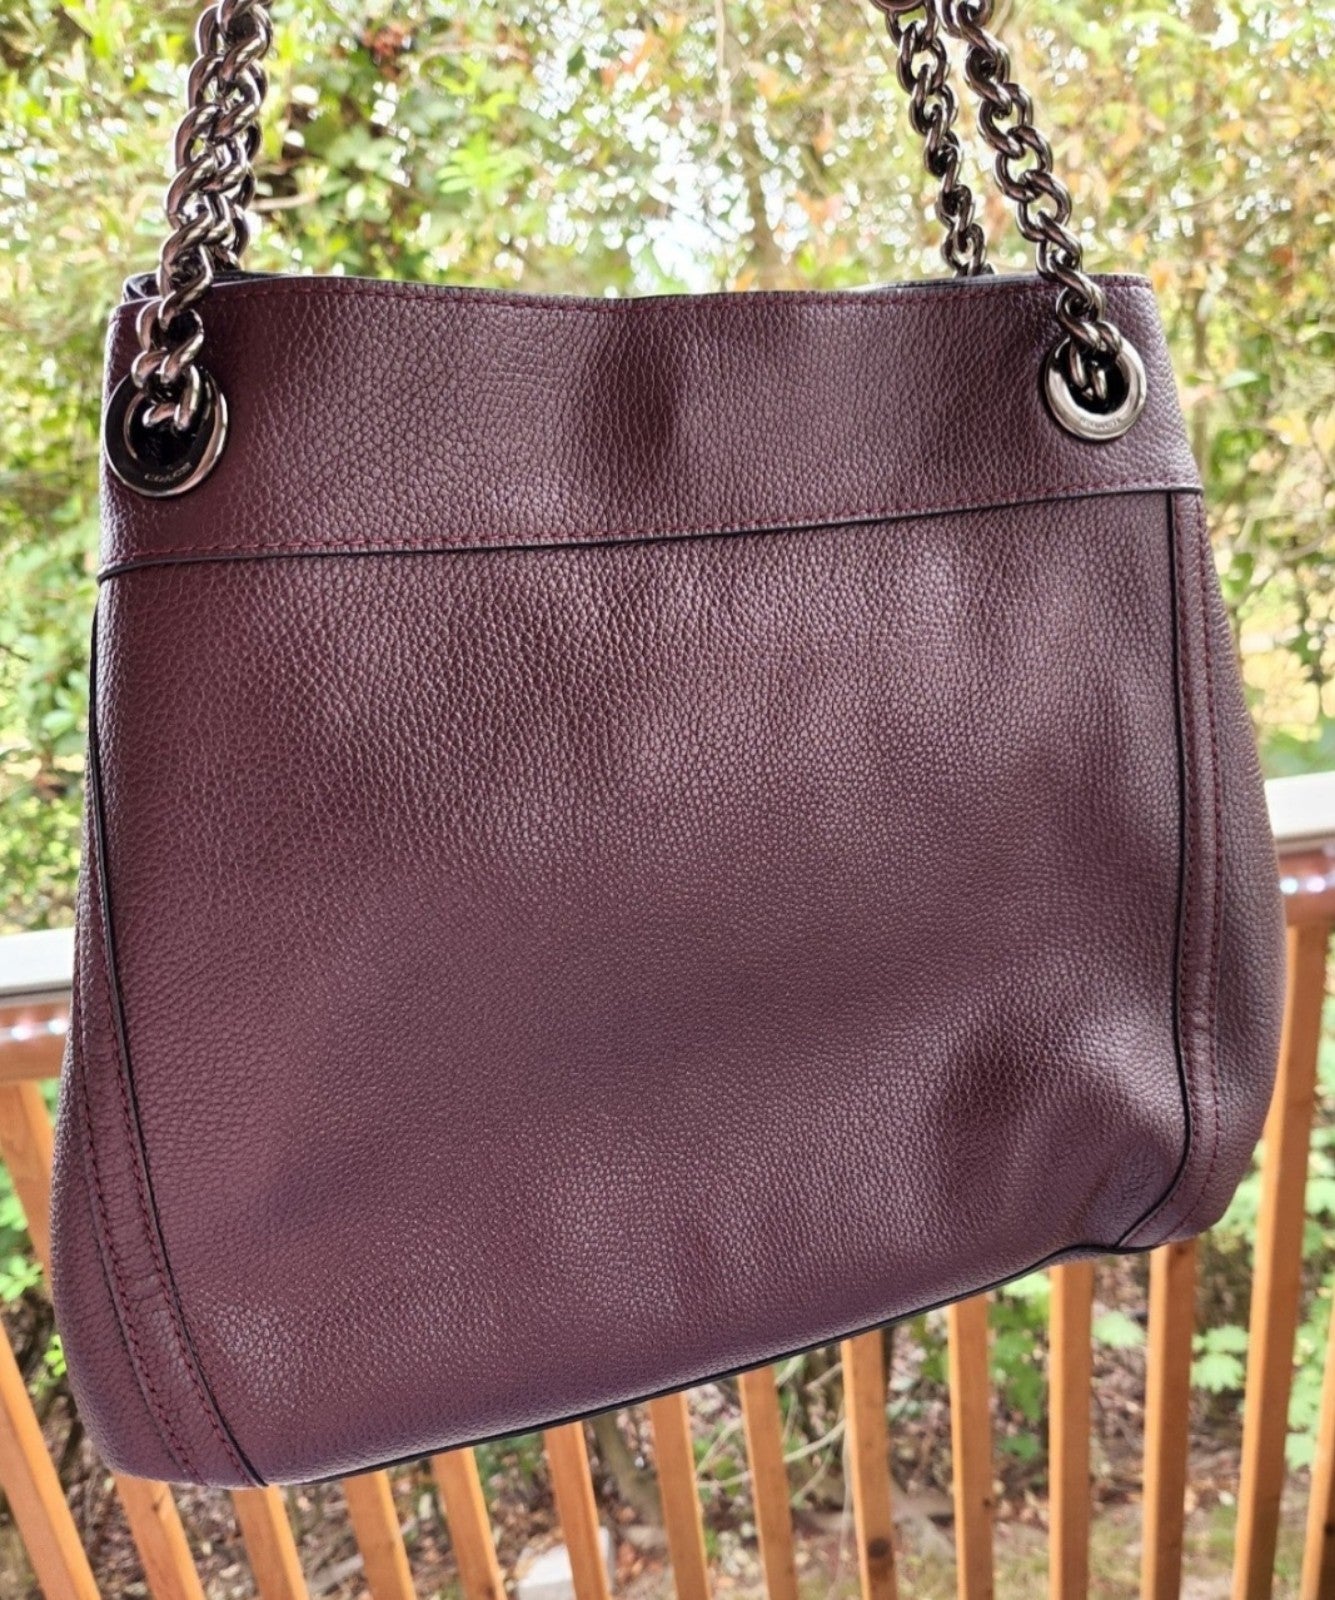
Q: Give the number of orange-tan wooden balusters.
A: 14